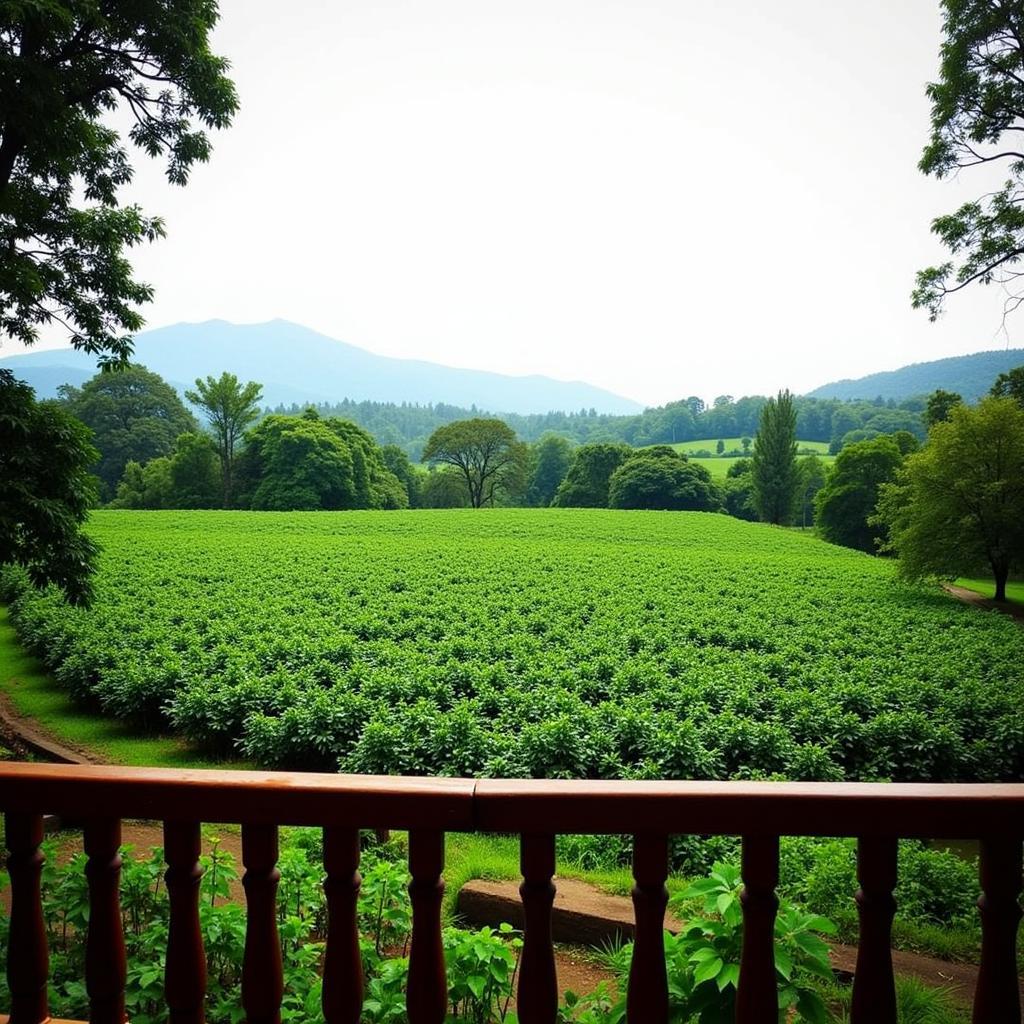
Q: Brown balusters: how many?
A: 11